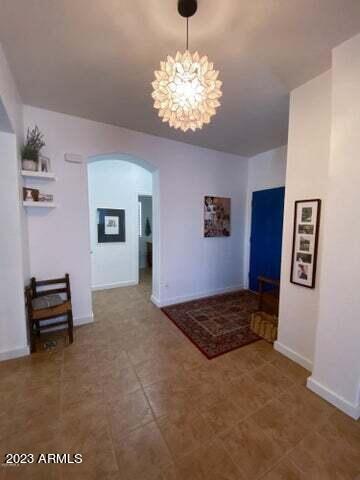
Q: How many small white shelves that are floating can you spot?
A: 2